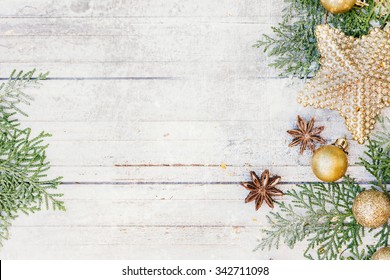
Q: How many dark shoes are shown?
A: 0